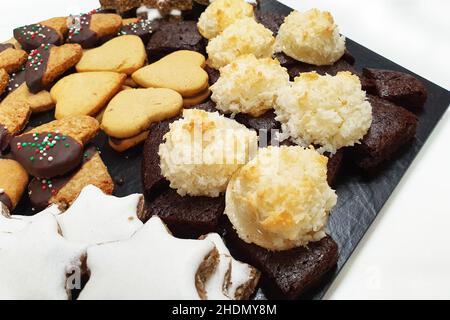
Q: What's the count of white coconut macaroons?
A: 7